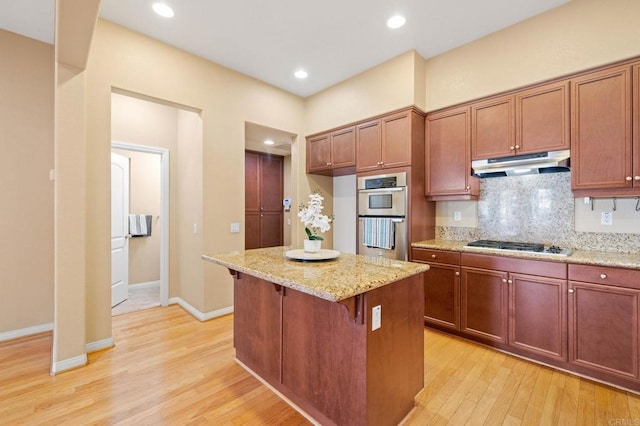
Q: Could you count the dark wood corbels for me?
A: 3